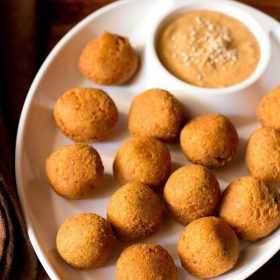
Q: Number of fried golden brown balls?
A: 14